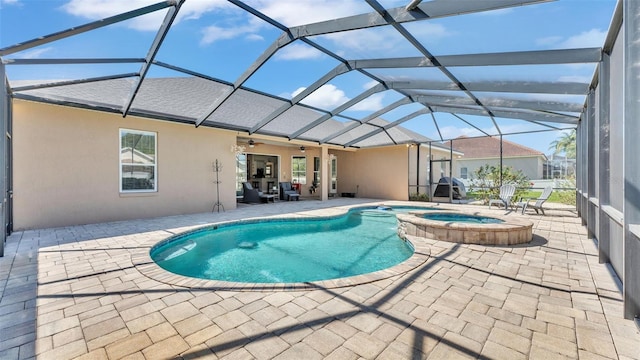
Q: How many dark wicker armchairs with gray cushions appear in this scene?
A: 2